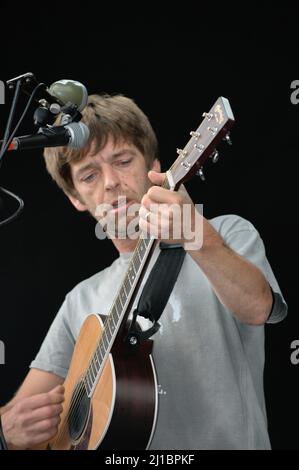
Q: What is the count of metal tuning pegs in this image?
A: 6